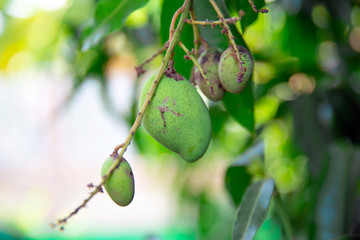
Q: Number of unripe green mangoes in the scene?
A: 4